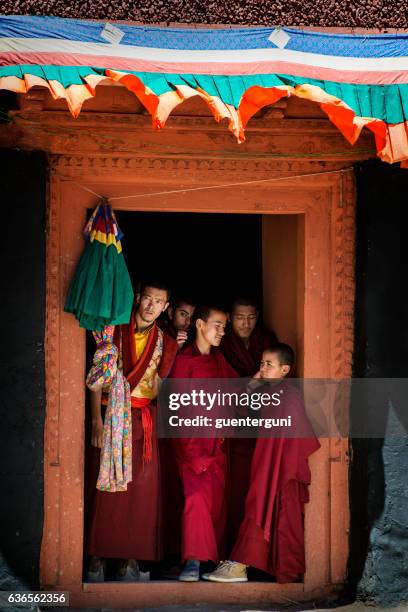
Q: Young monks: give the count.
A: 5